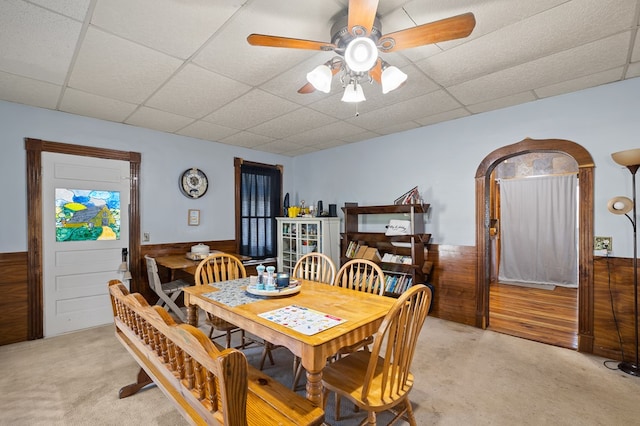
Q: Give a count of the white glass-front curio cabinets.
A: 1